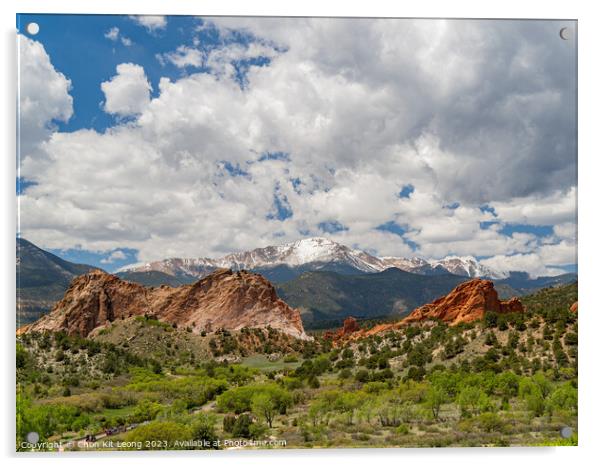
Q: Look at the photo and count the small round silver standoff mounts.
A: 4